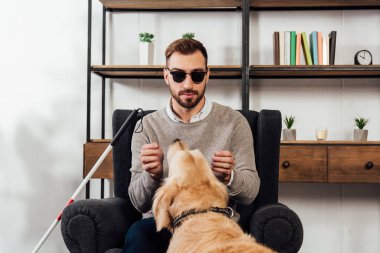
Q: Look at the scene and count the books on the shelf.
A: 10